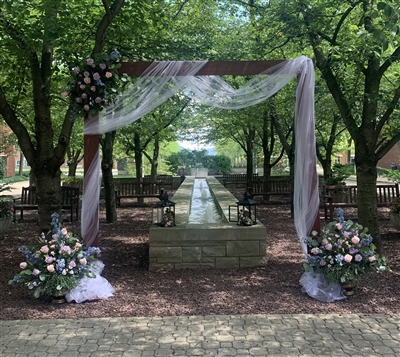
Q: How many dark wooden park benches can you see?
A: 6